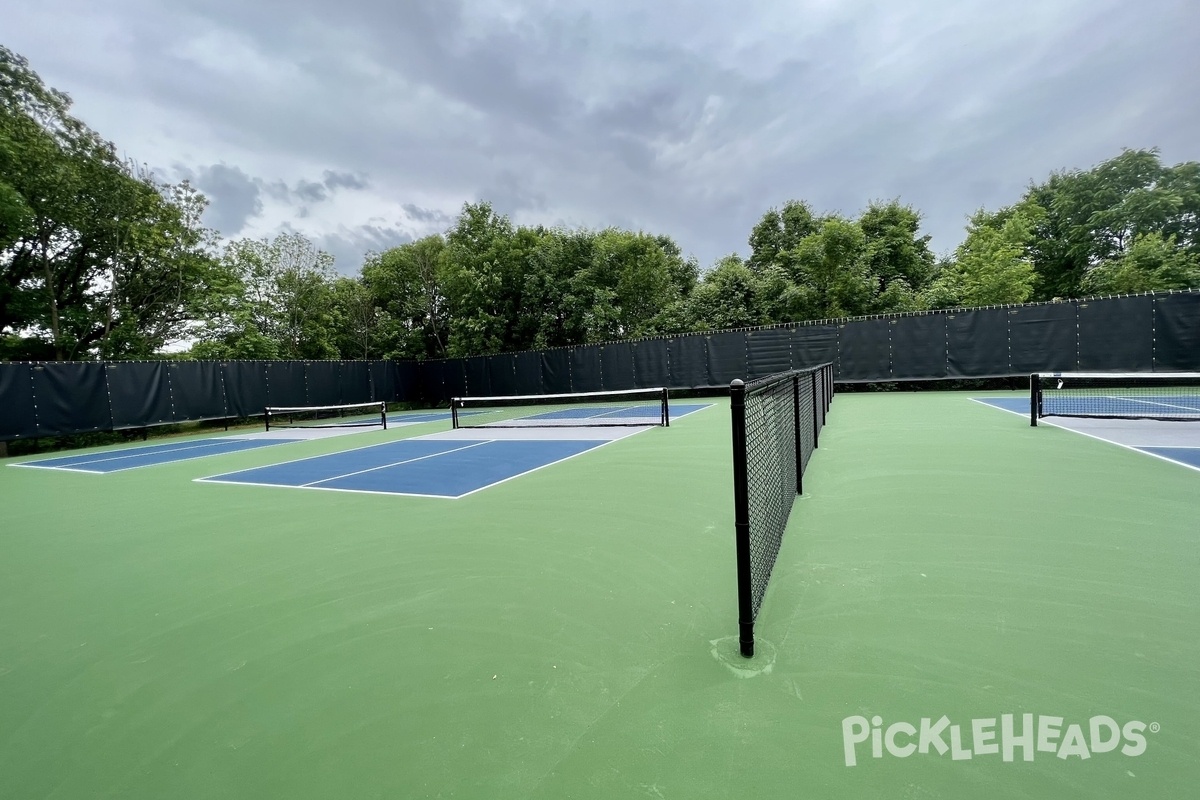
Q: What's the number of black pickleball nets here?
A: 3